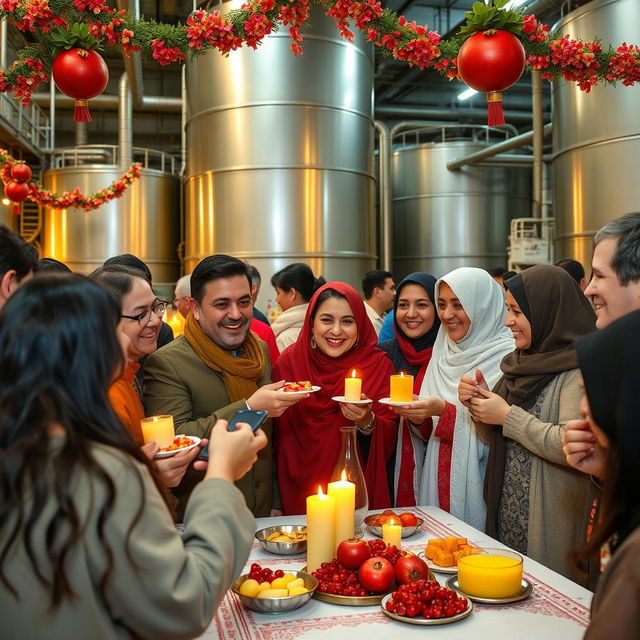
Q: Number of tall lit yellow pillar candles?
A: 2